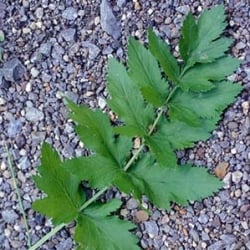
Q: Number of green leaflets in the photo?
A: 11